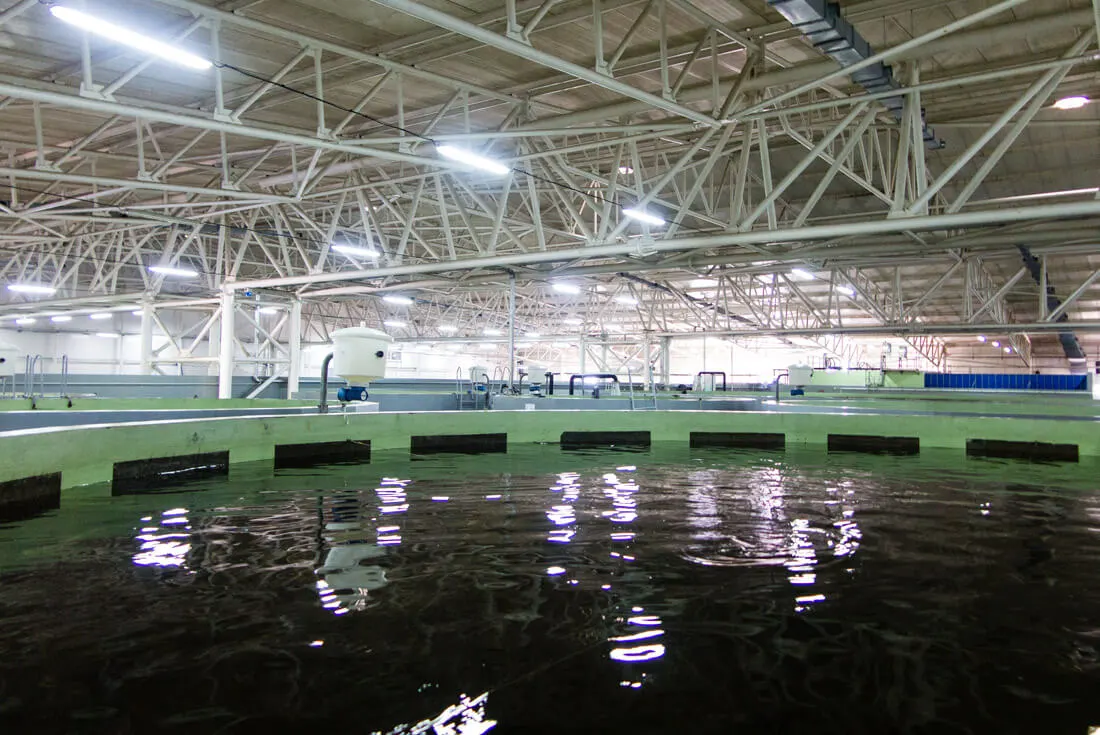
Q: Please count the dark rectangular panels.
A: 8